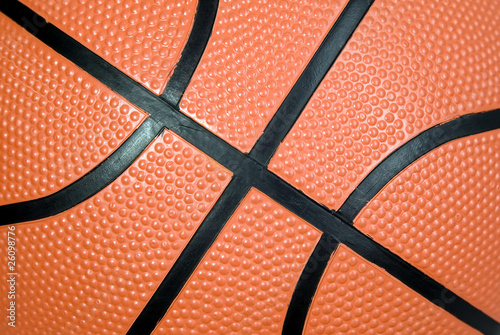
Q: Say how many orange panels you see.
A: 8